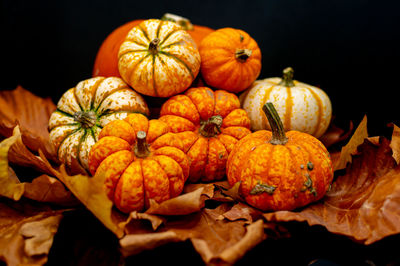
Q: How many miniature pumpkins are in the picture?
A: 7